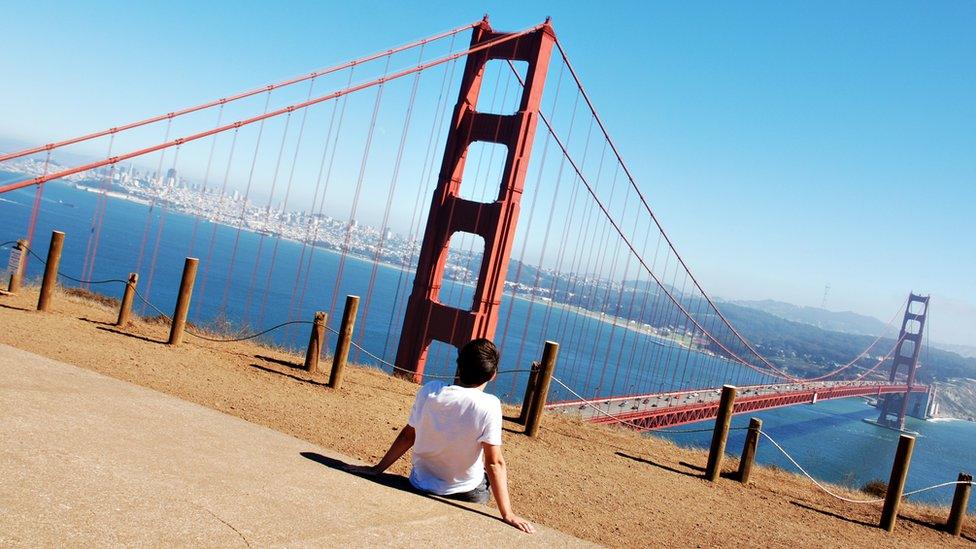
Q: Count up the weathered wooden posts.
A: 12